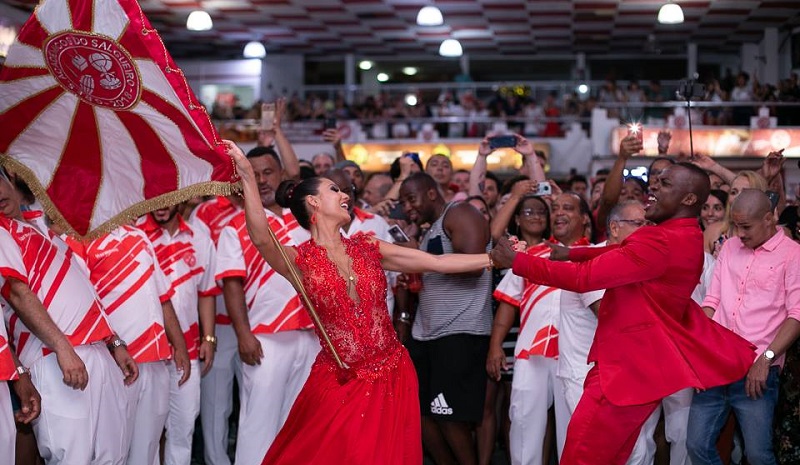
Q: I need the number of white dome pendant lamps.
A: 5